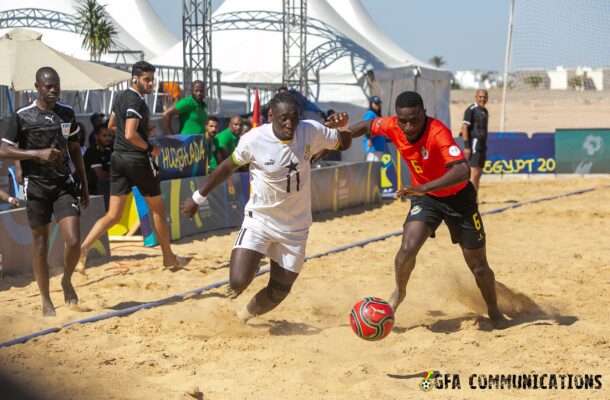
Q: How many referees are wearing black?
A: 3